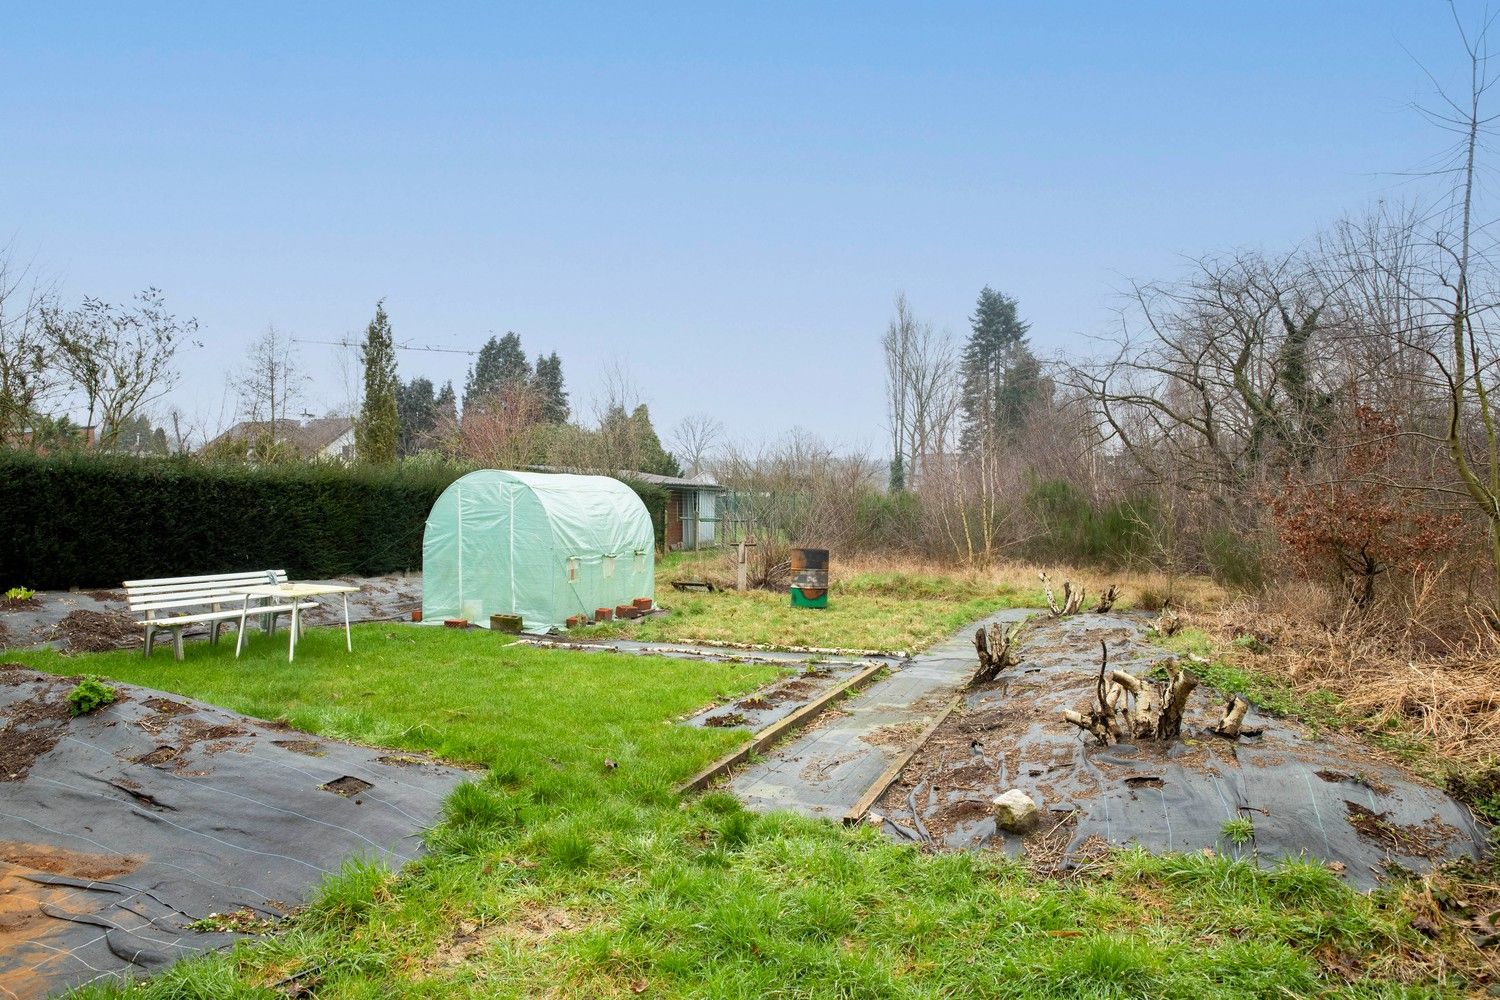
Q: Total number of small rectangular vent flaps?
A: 3